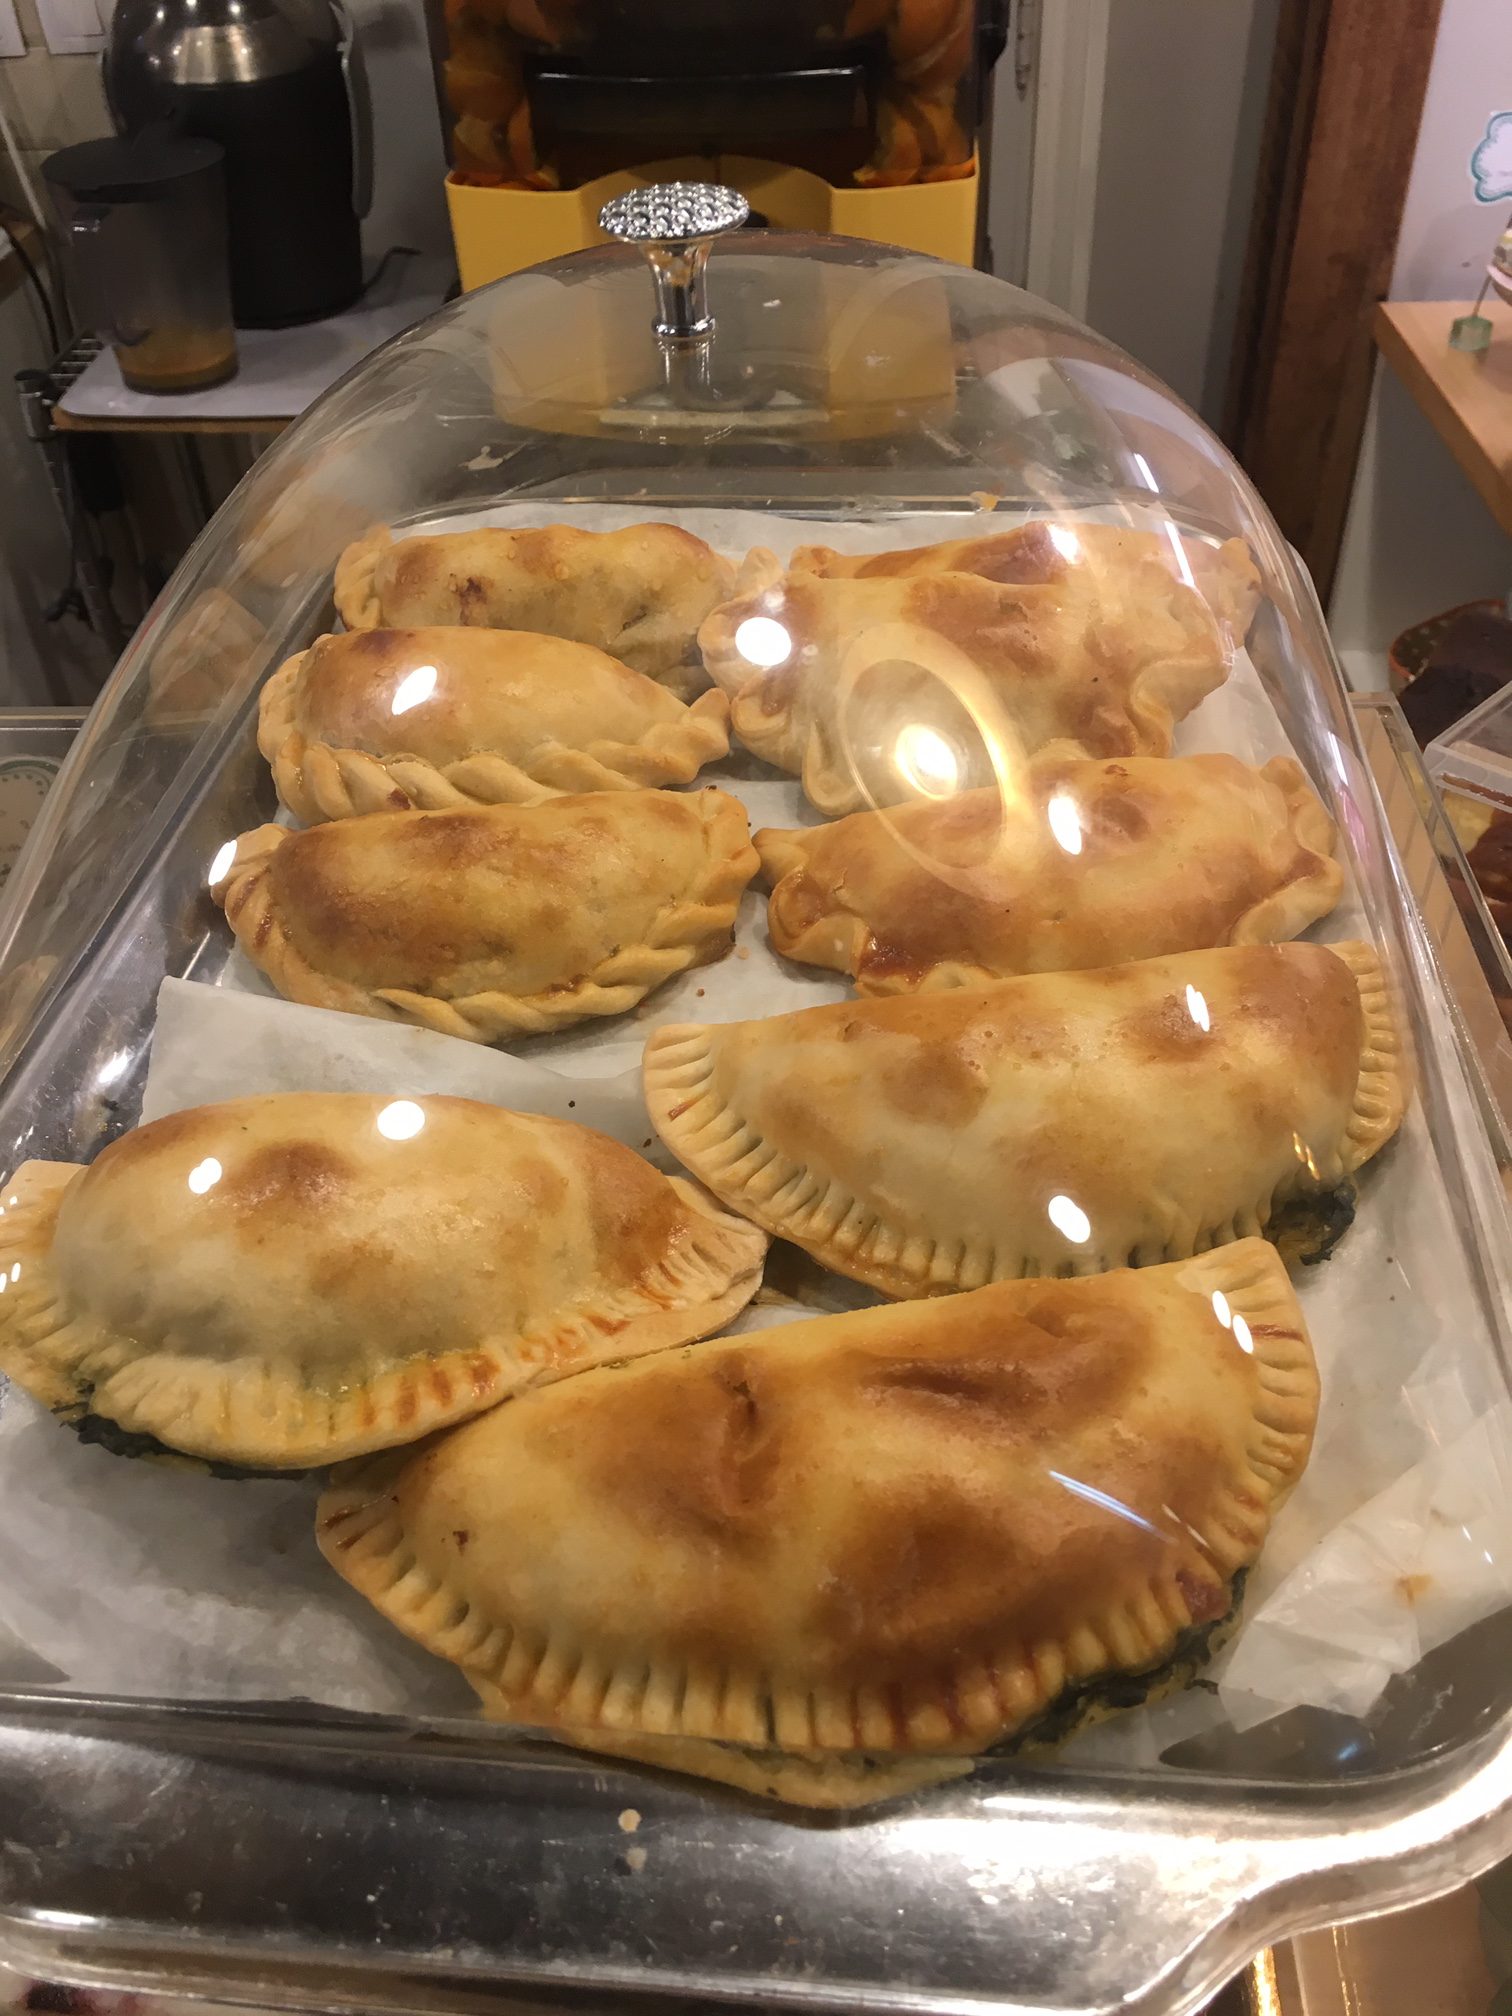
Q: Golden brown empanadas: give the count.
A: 9